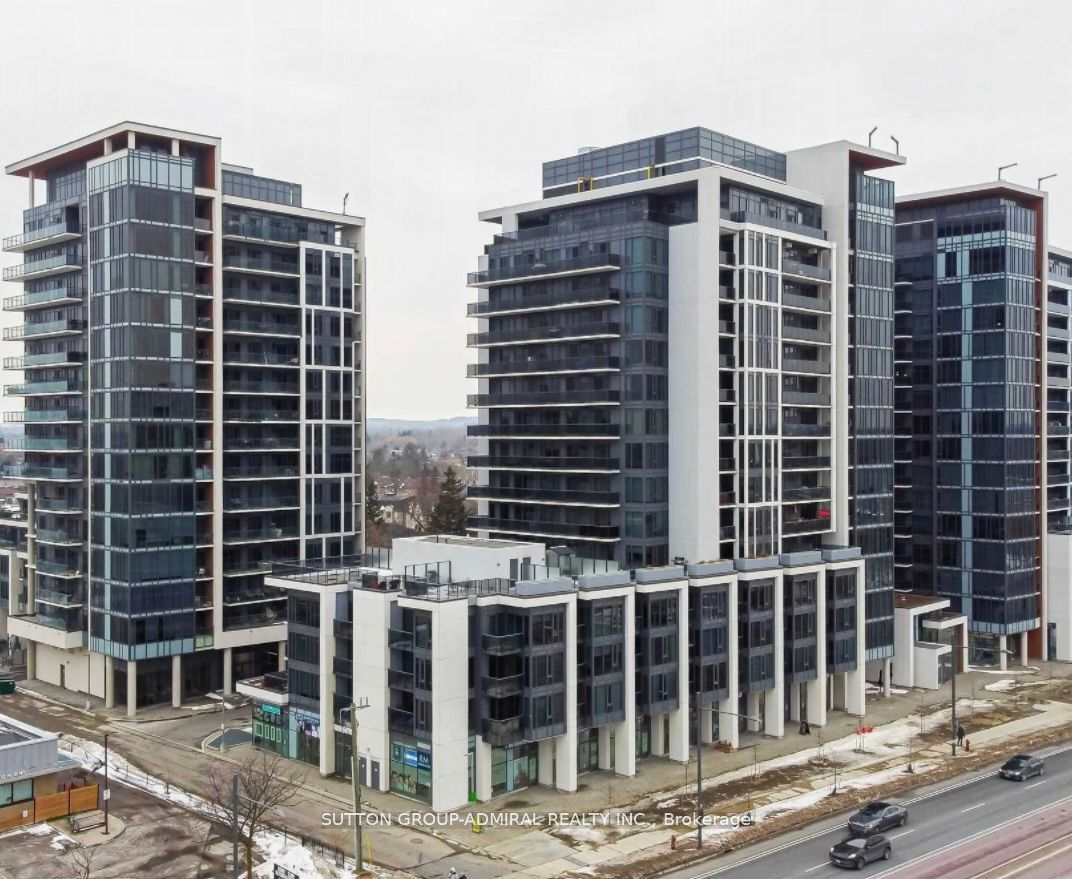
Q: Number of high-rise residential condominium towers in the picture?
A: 3